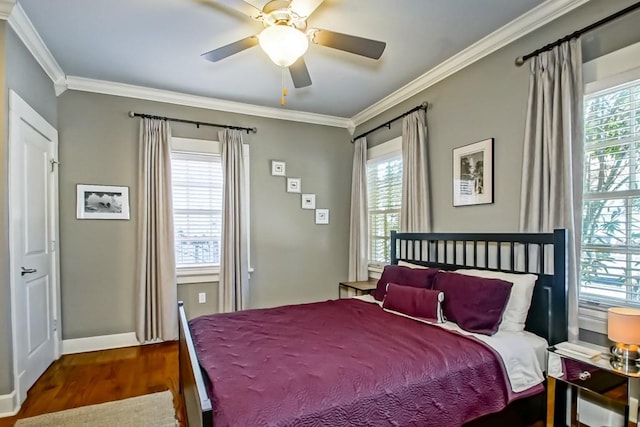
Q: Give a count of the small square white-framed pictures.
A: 4